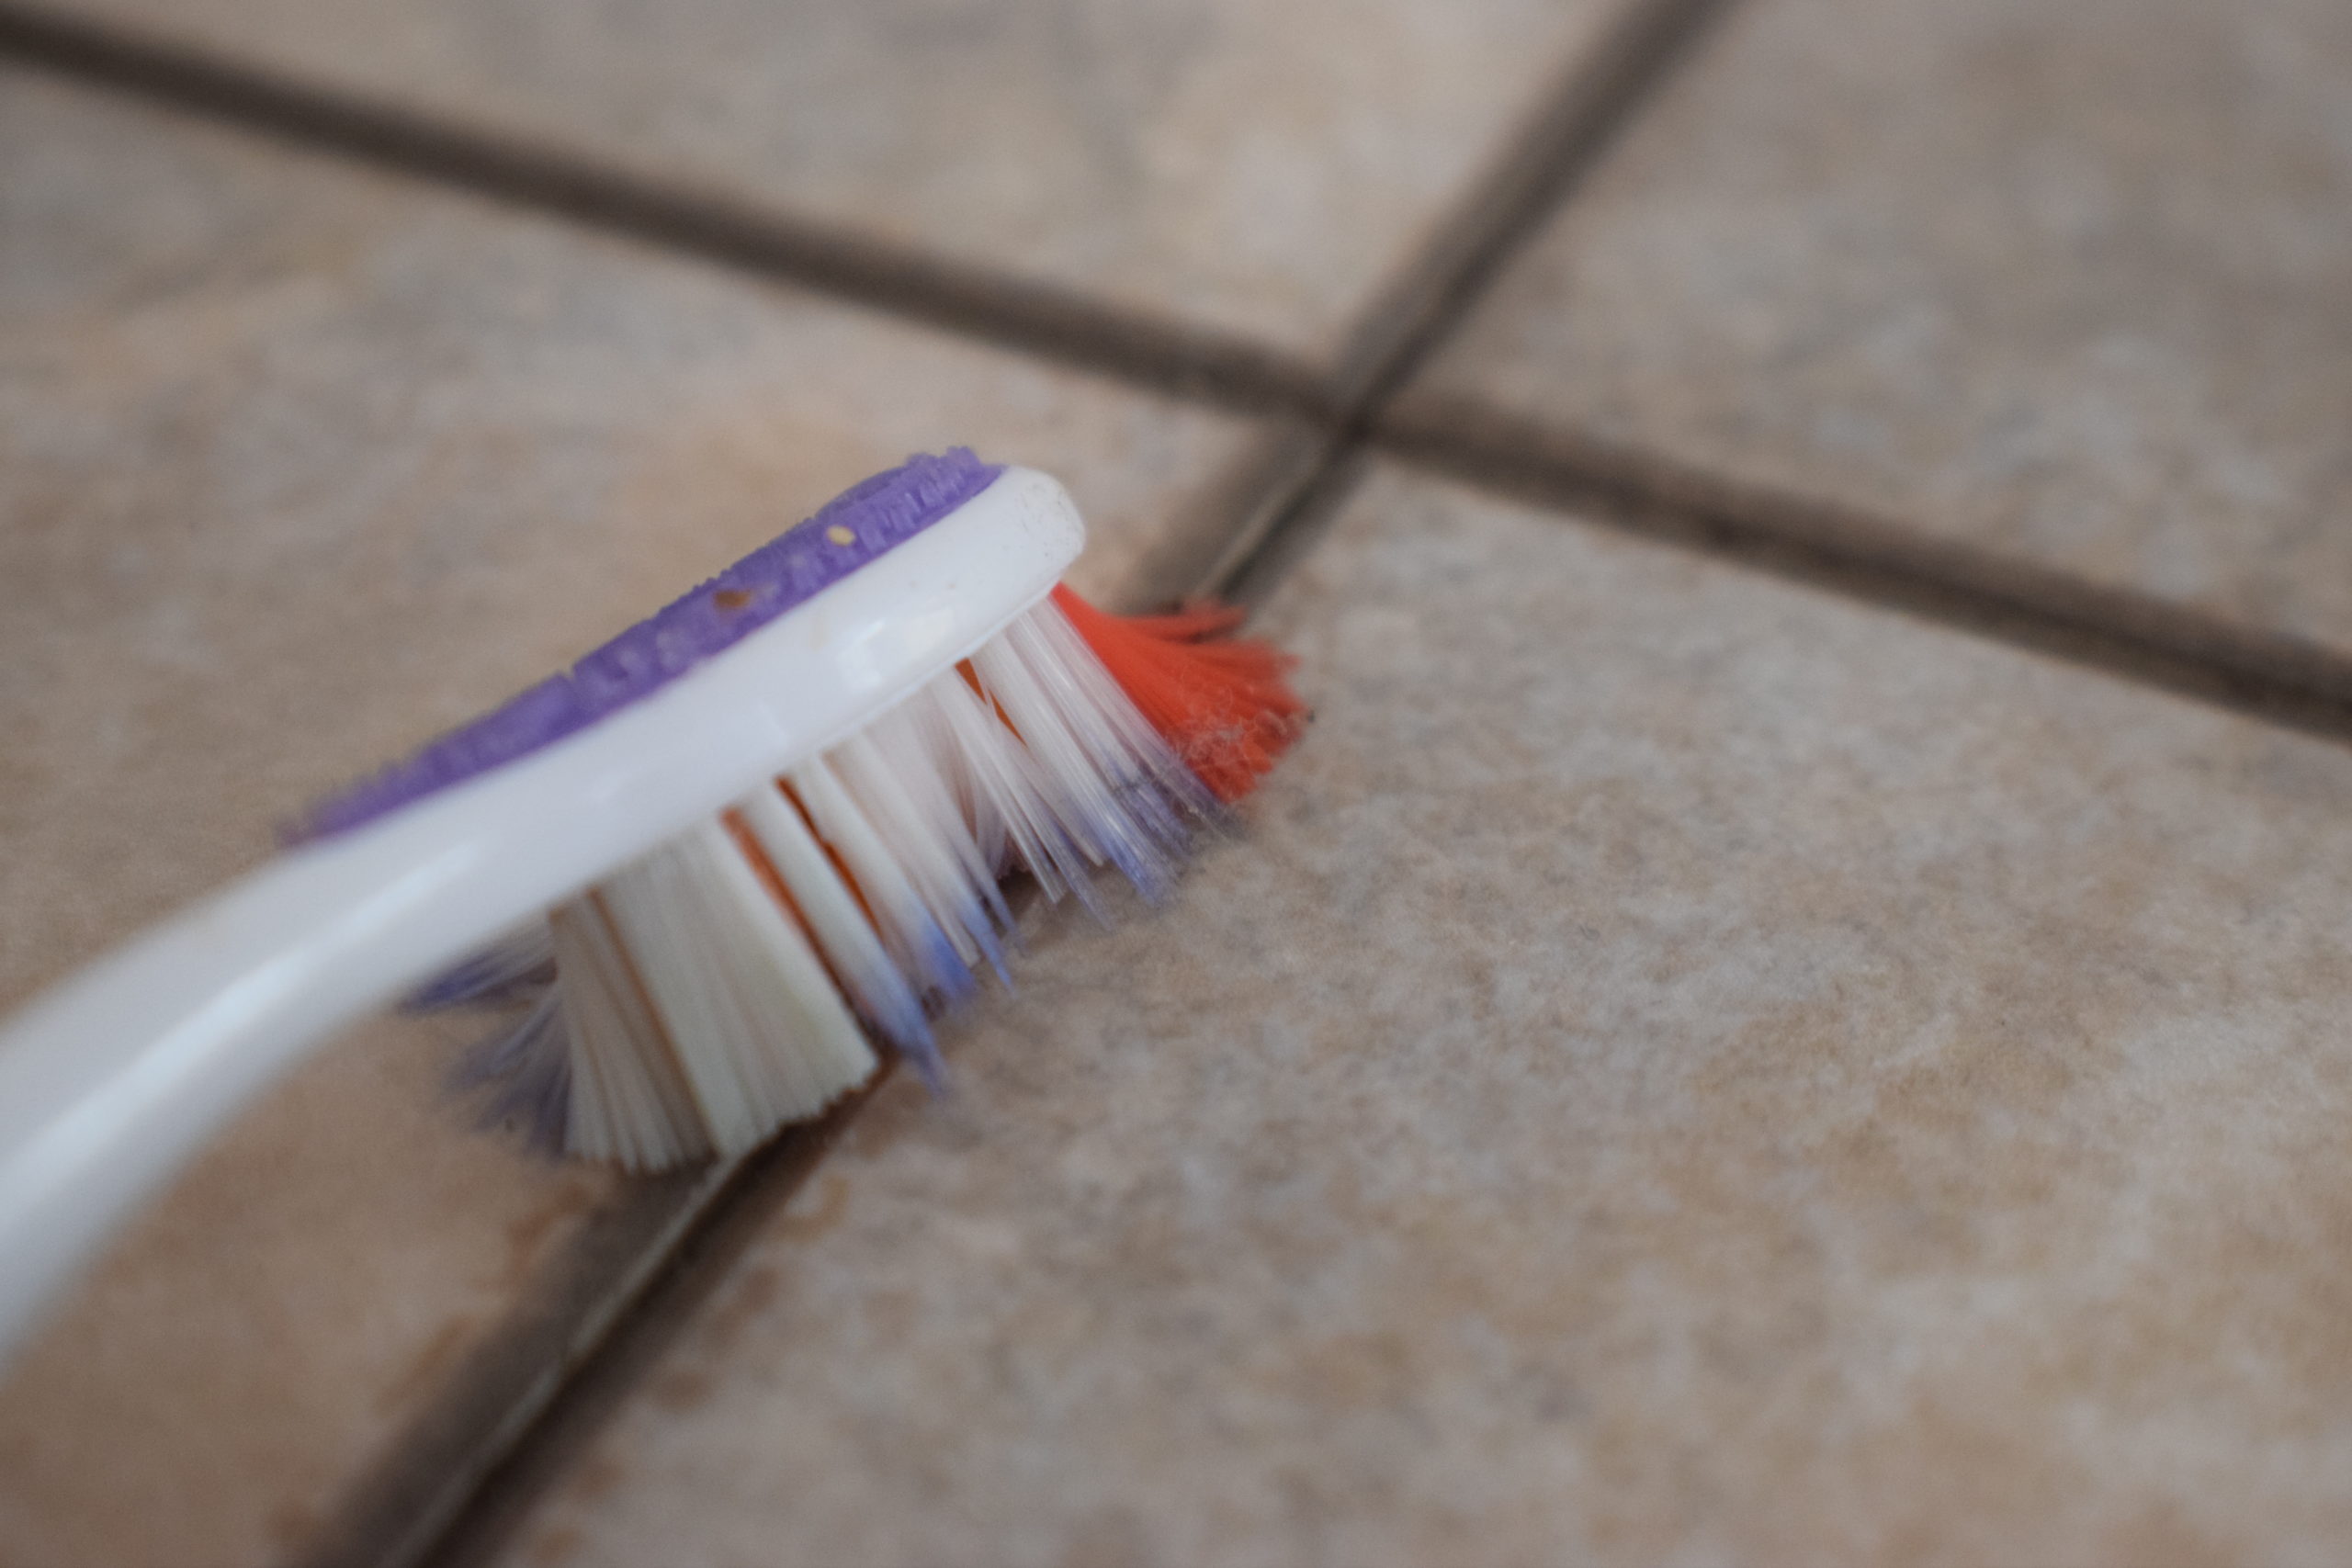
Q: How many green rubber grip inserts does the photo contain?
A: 0